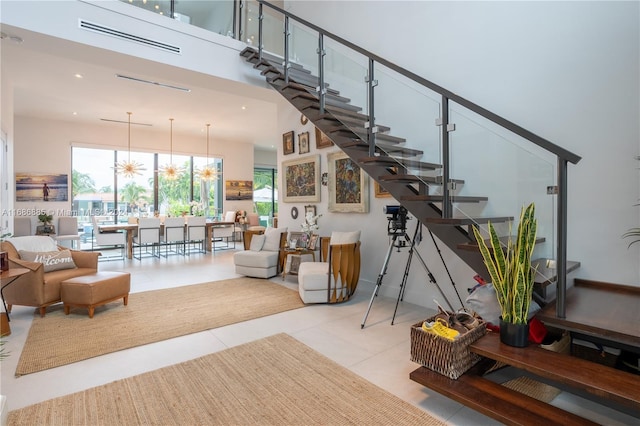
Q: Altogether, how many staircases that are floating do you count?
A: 1